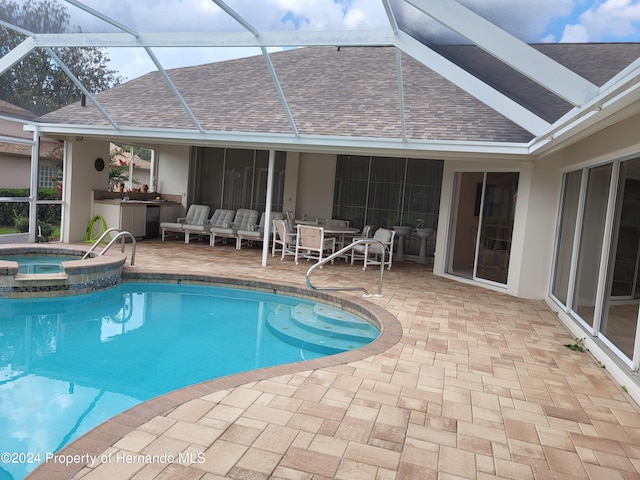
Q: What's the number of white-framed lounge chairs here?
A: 4